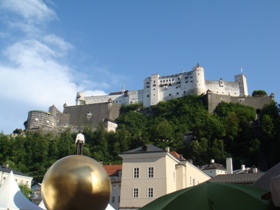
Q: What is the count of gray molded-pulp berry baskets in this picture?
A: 0